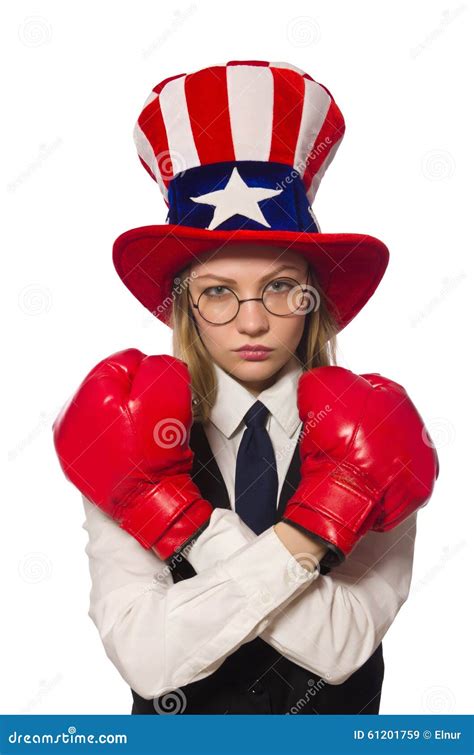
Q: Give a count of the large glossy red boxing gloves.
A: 2